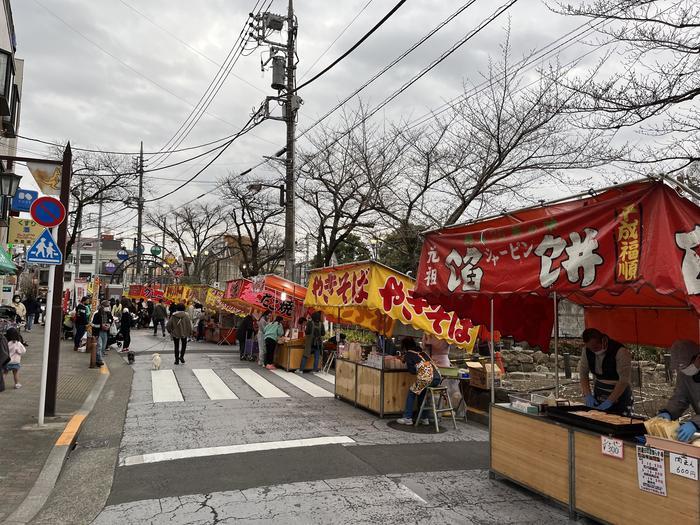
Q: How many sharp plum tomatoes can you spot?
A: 0